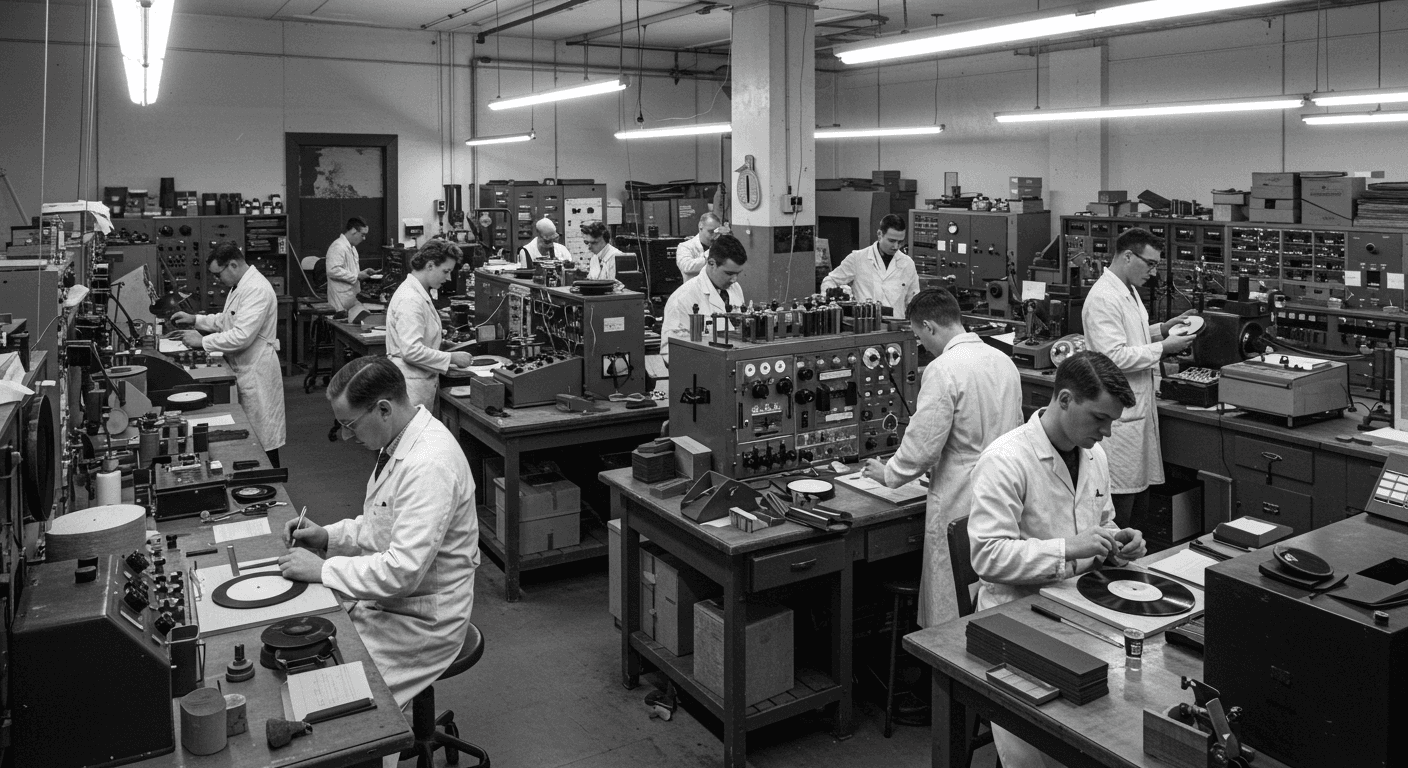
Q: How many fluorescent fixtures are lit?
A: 9